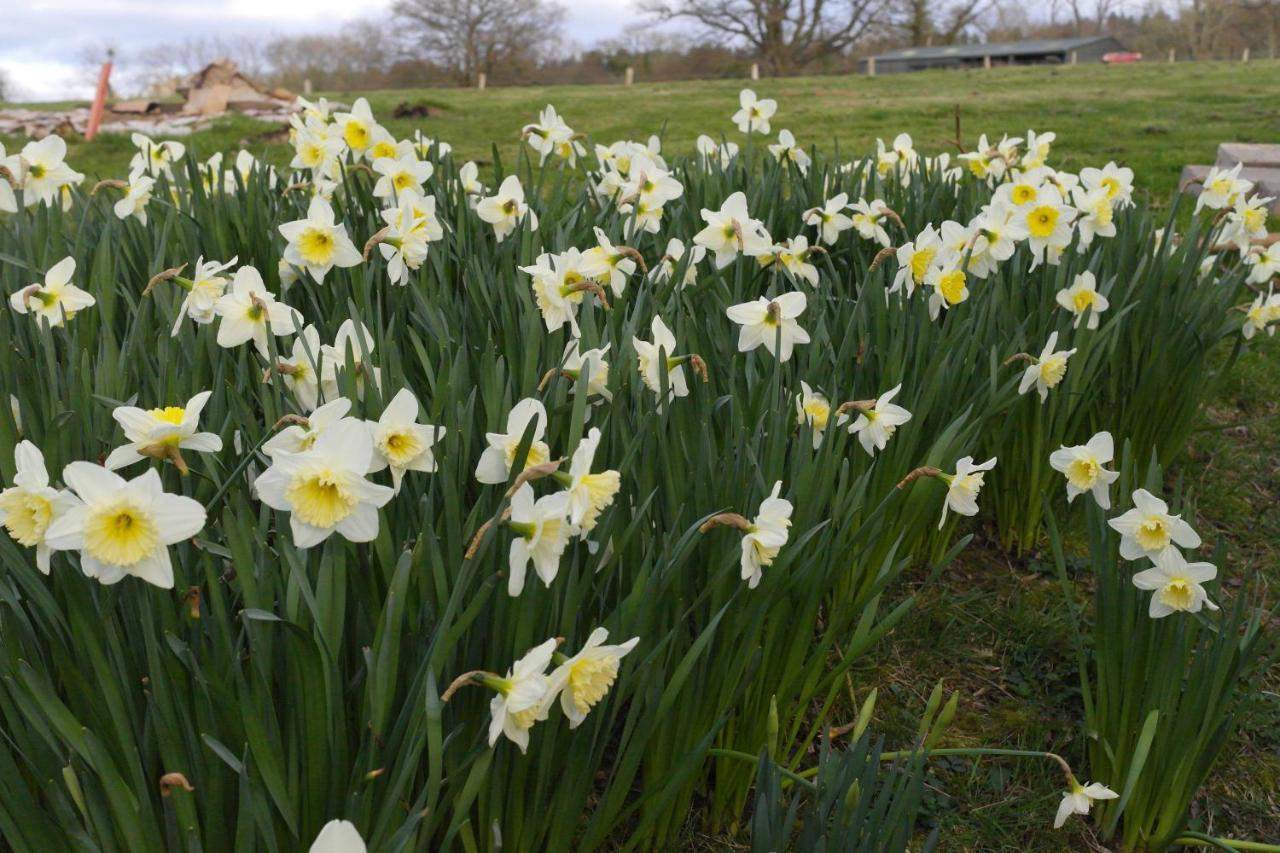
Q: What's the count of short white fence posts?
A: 9